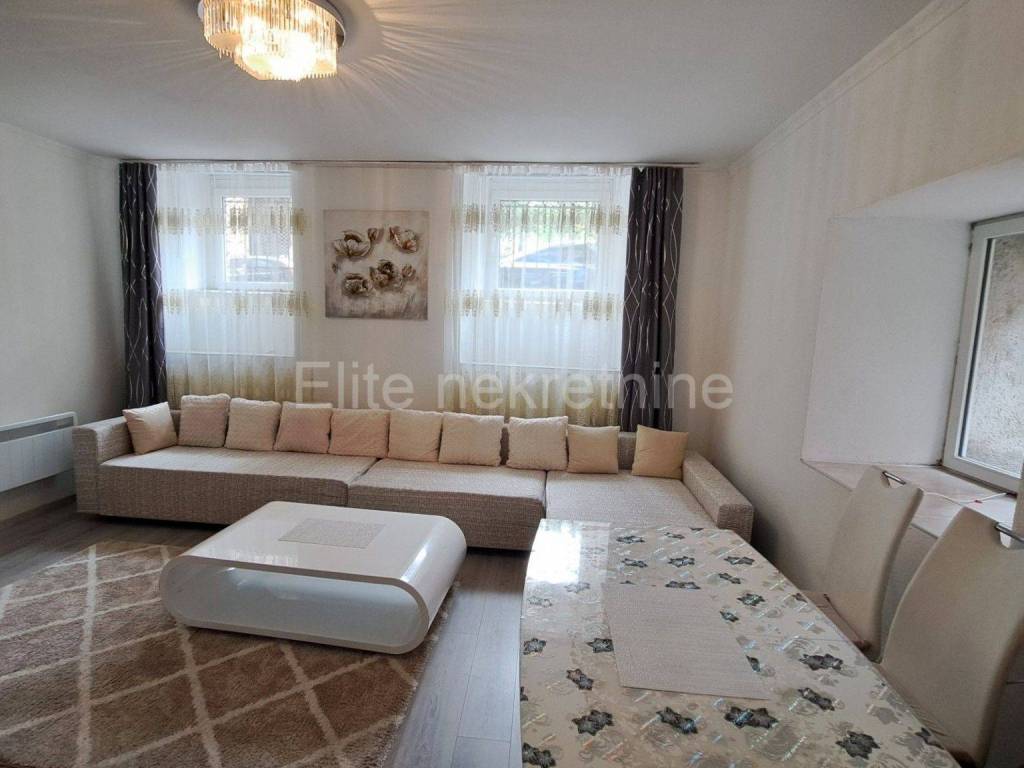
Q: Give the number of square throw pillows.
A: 10